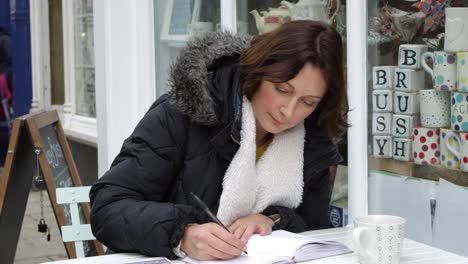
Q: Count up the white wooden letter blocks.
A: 9